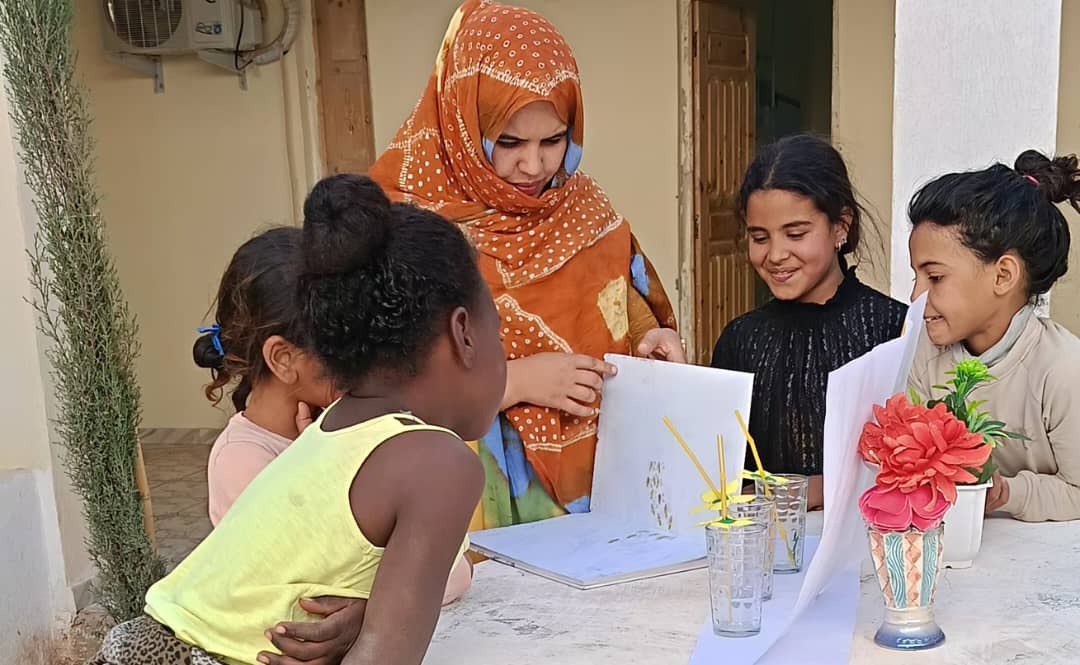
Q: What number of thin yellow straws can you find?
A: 3